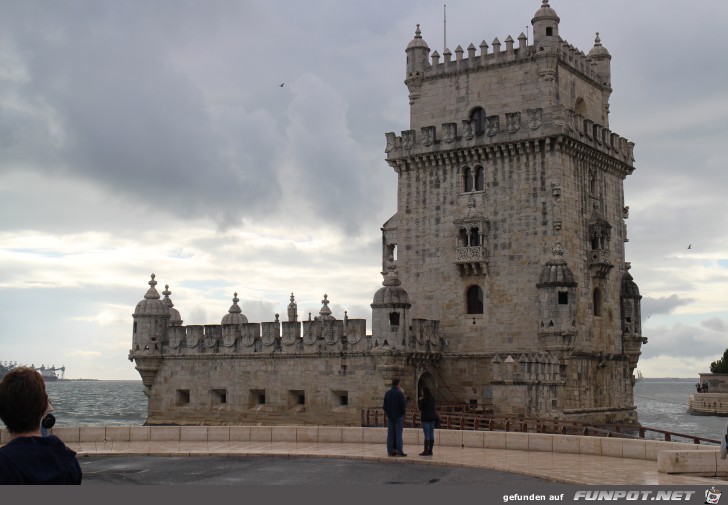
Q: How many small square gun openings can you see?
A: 5